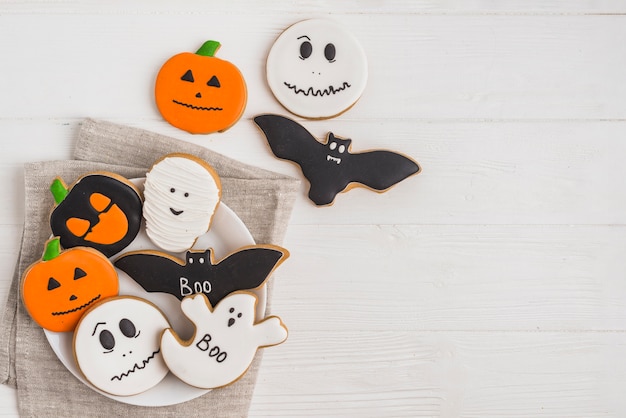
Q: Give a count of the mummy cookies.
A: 1